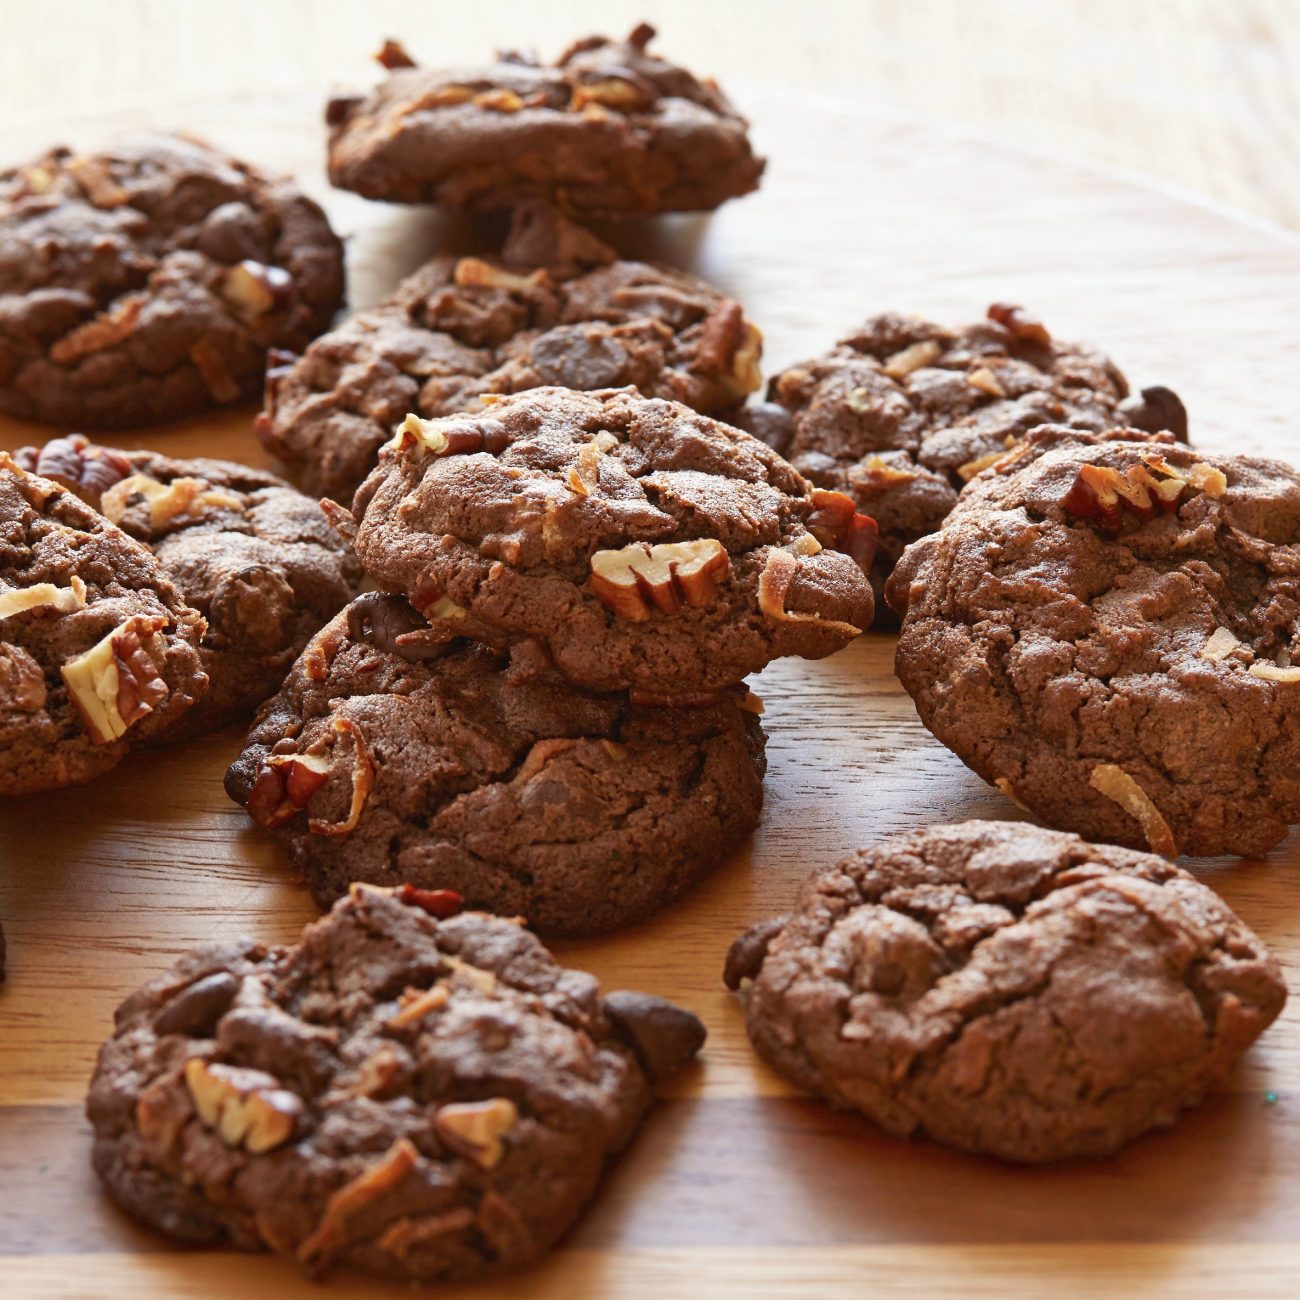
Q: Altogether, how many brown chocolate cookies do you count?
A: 11